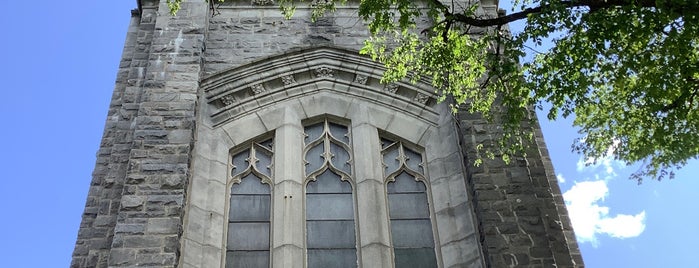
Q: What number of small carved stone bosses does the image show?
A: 7